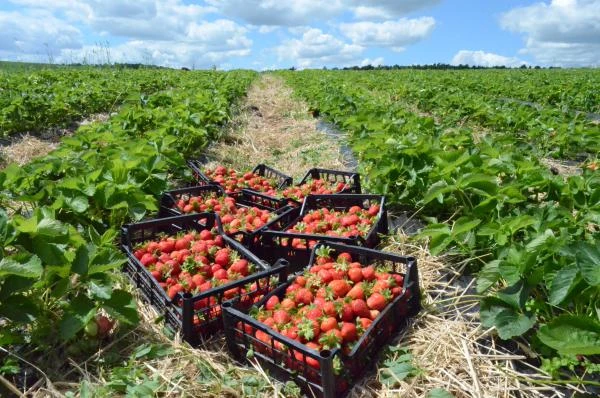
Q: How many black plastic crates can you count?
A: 6